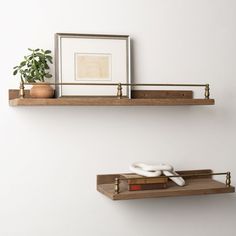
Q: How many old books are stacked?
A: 2